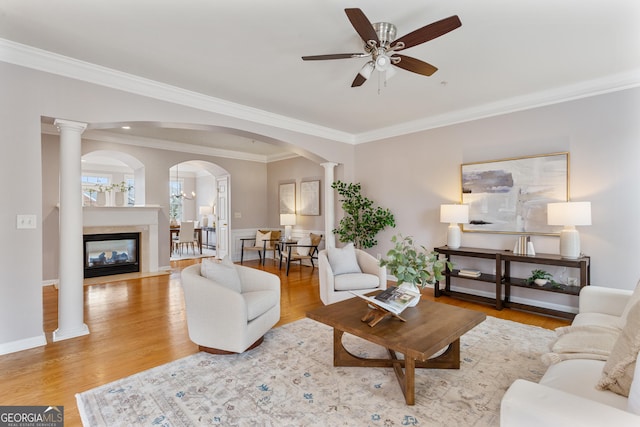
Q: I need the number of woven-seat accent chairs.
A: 2